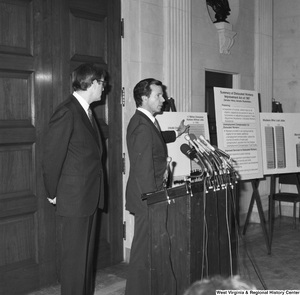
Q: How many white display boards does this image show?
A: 3